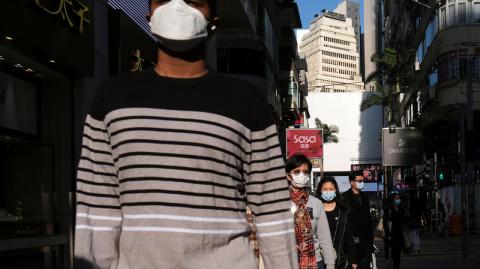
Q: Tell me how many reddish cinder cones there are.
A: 0